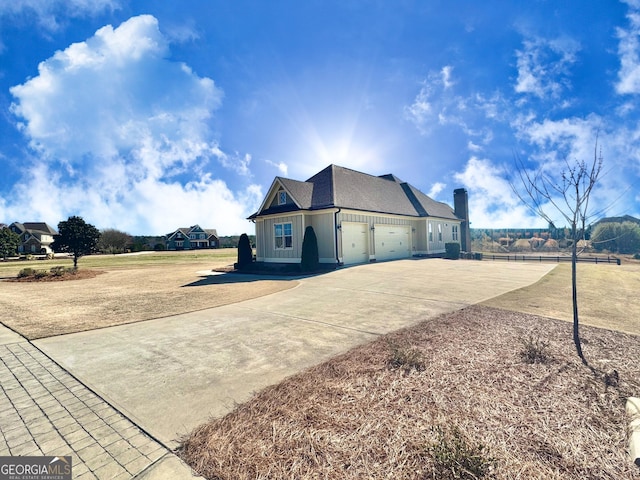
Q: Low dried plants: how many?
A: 3